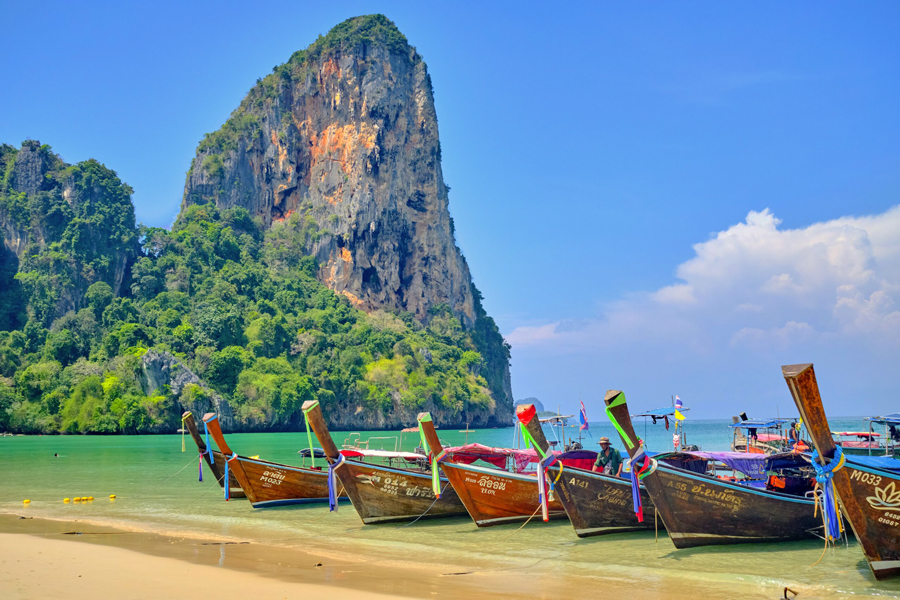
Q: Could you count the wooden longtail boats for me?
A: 7